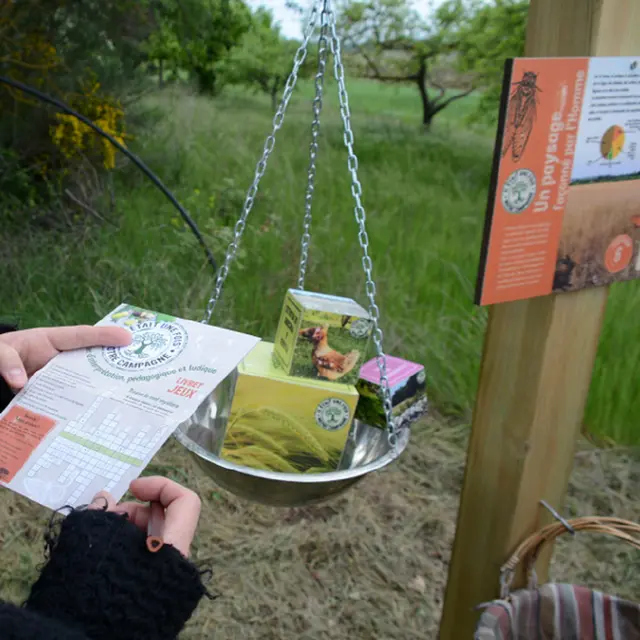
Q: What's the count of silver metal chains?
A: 3